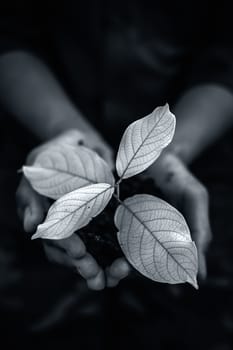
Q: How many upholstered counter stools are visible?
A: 0